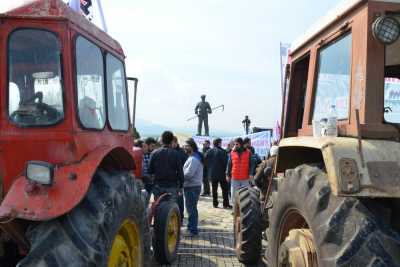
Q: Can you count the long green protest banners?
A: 0